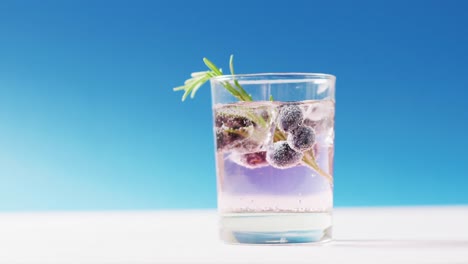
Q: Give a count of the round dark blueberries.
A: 3